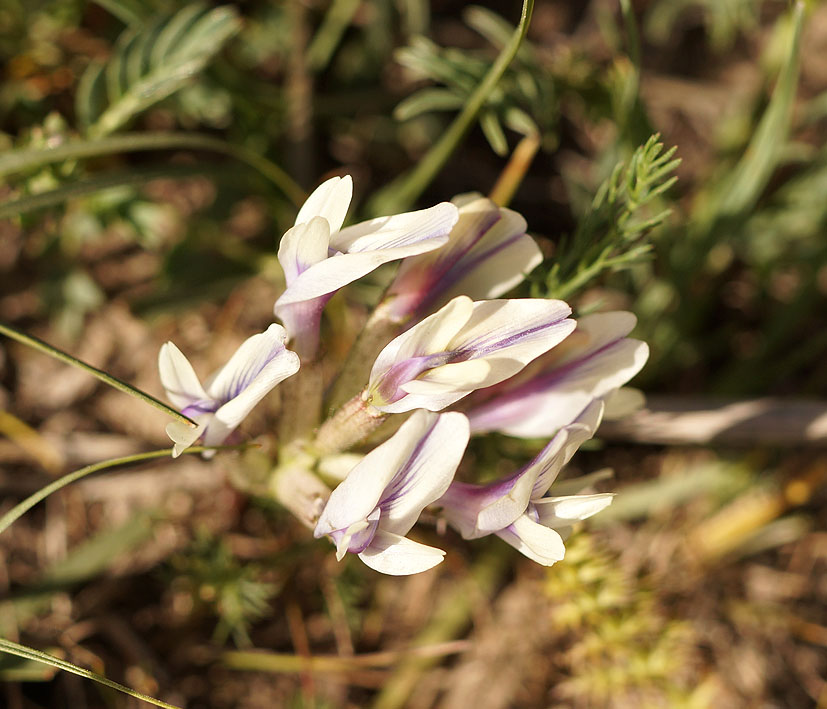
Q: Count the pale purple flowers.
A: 7